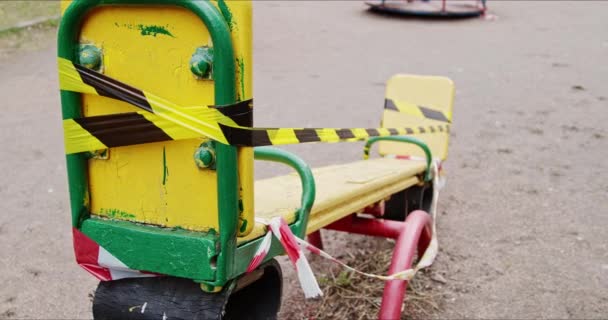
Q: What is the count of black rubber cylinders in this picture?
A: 2